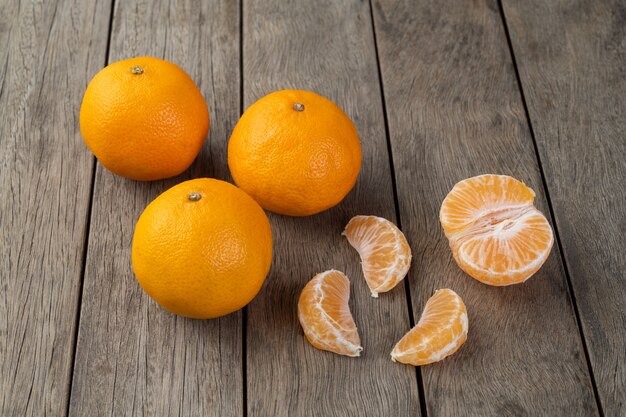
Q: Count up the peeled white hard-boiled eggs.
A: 0